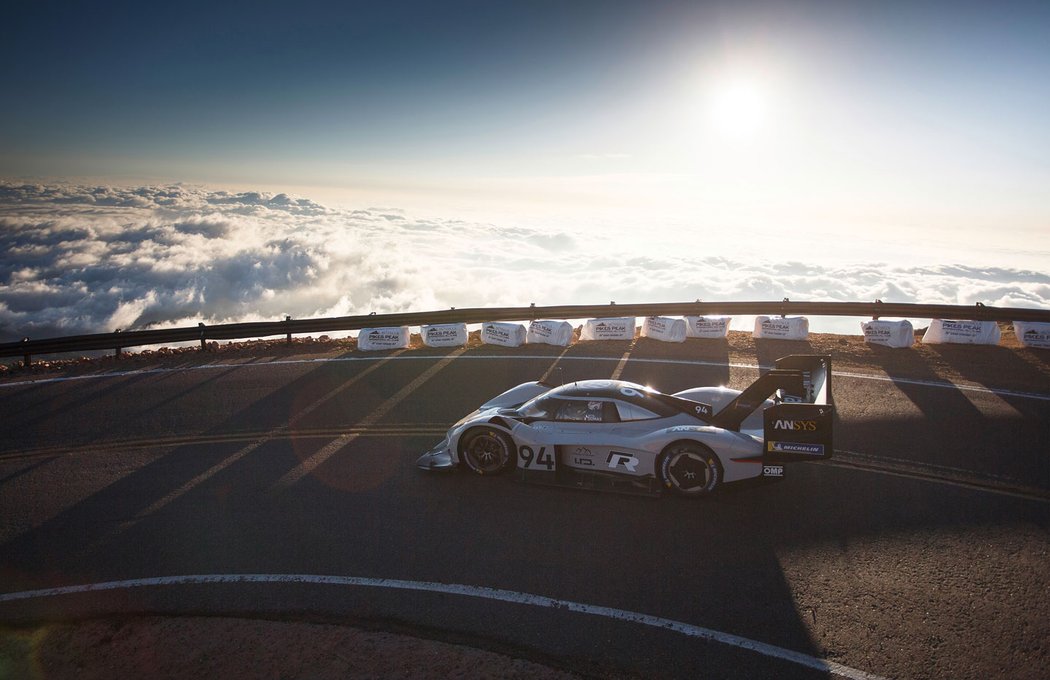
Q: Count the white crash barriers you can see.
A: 11